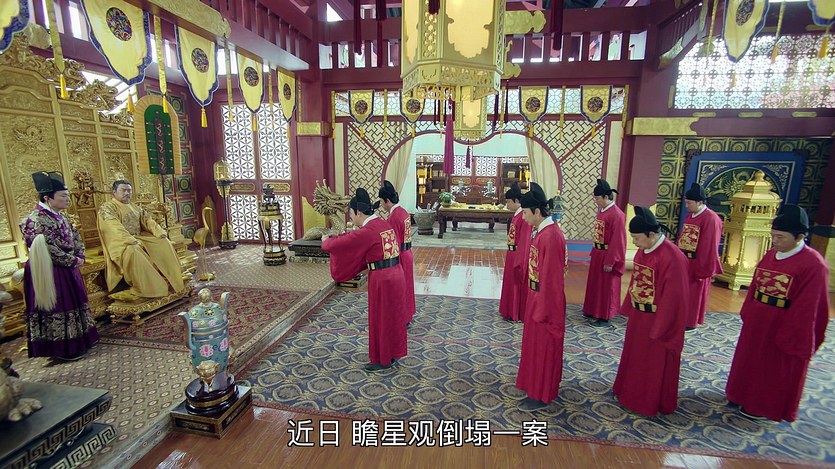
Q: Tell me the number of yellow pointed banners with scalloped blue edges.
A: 11